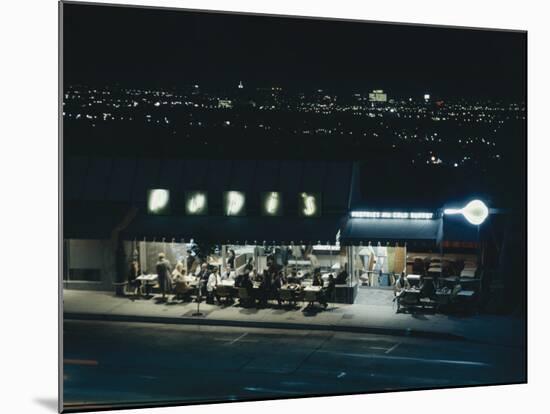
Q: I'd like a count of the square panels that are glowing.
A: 5